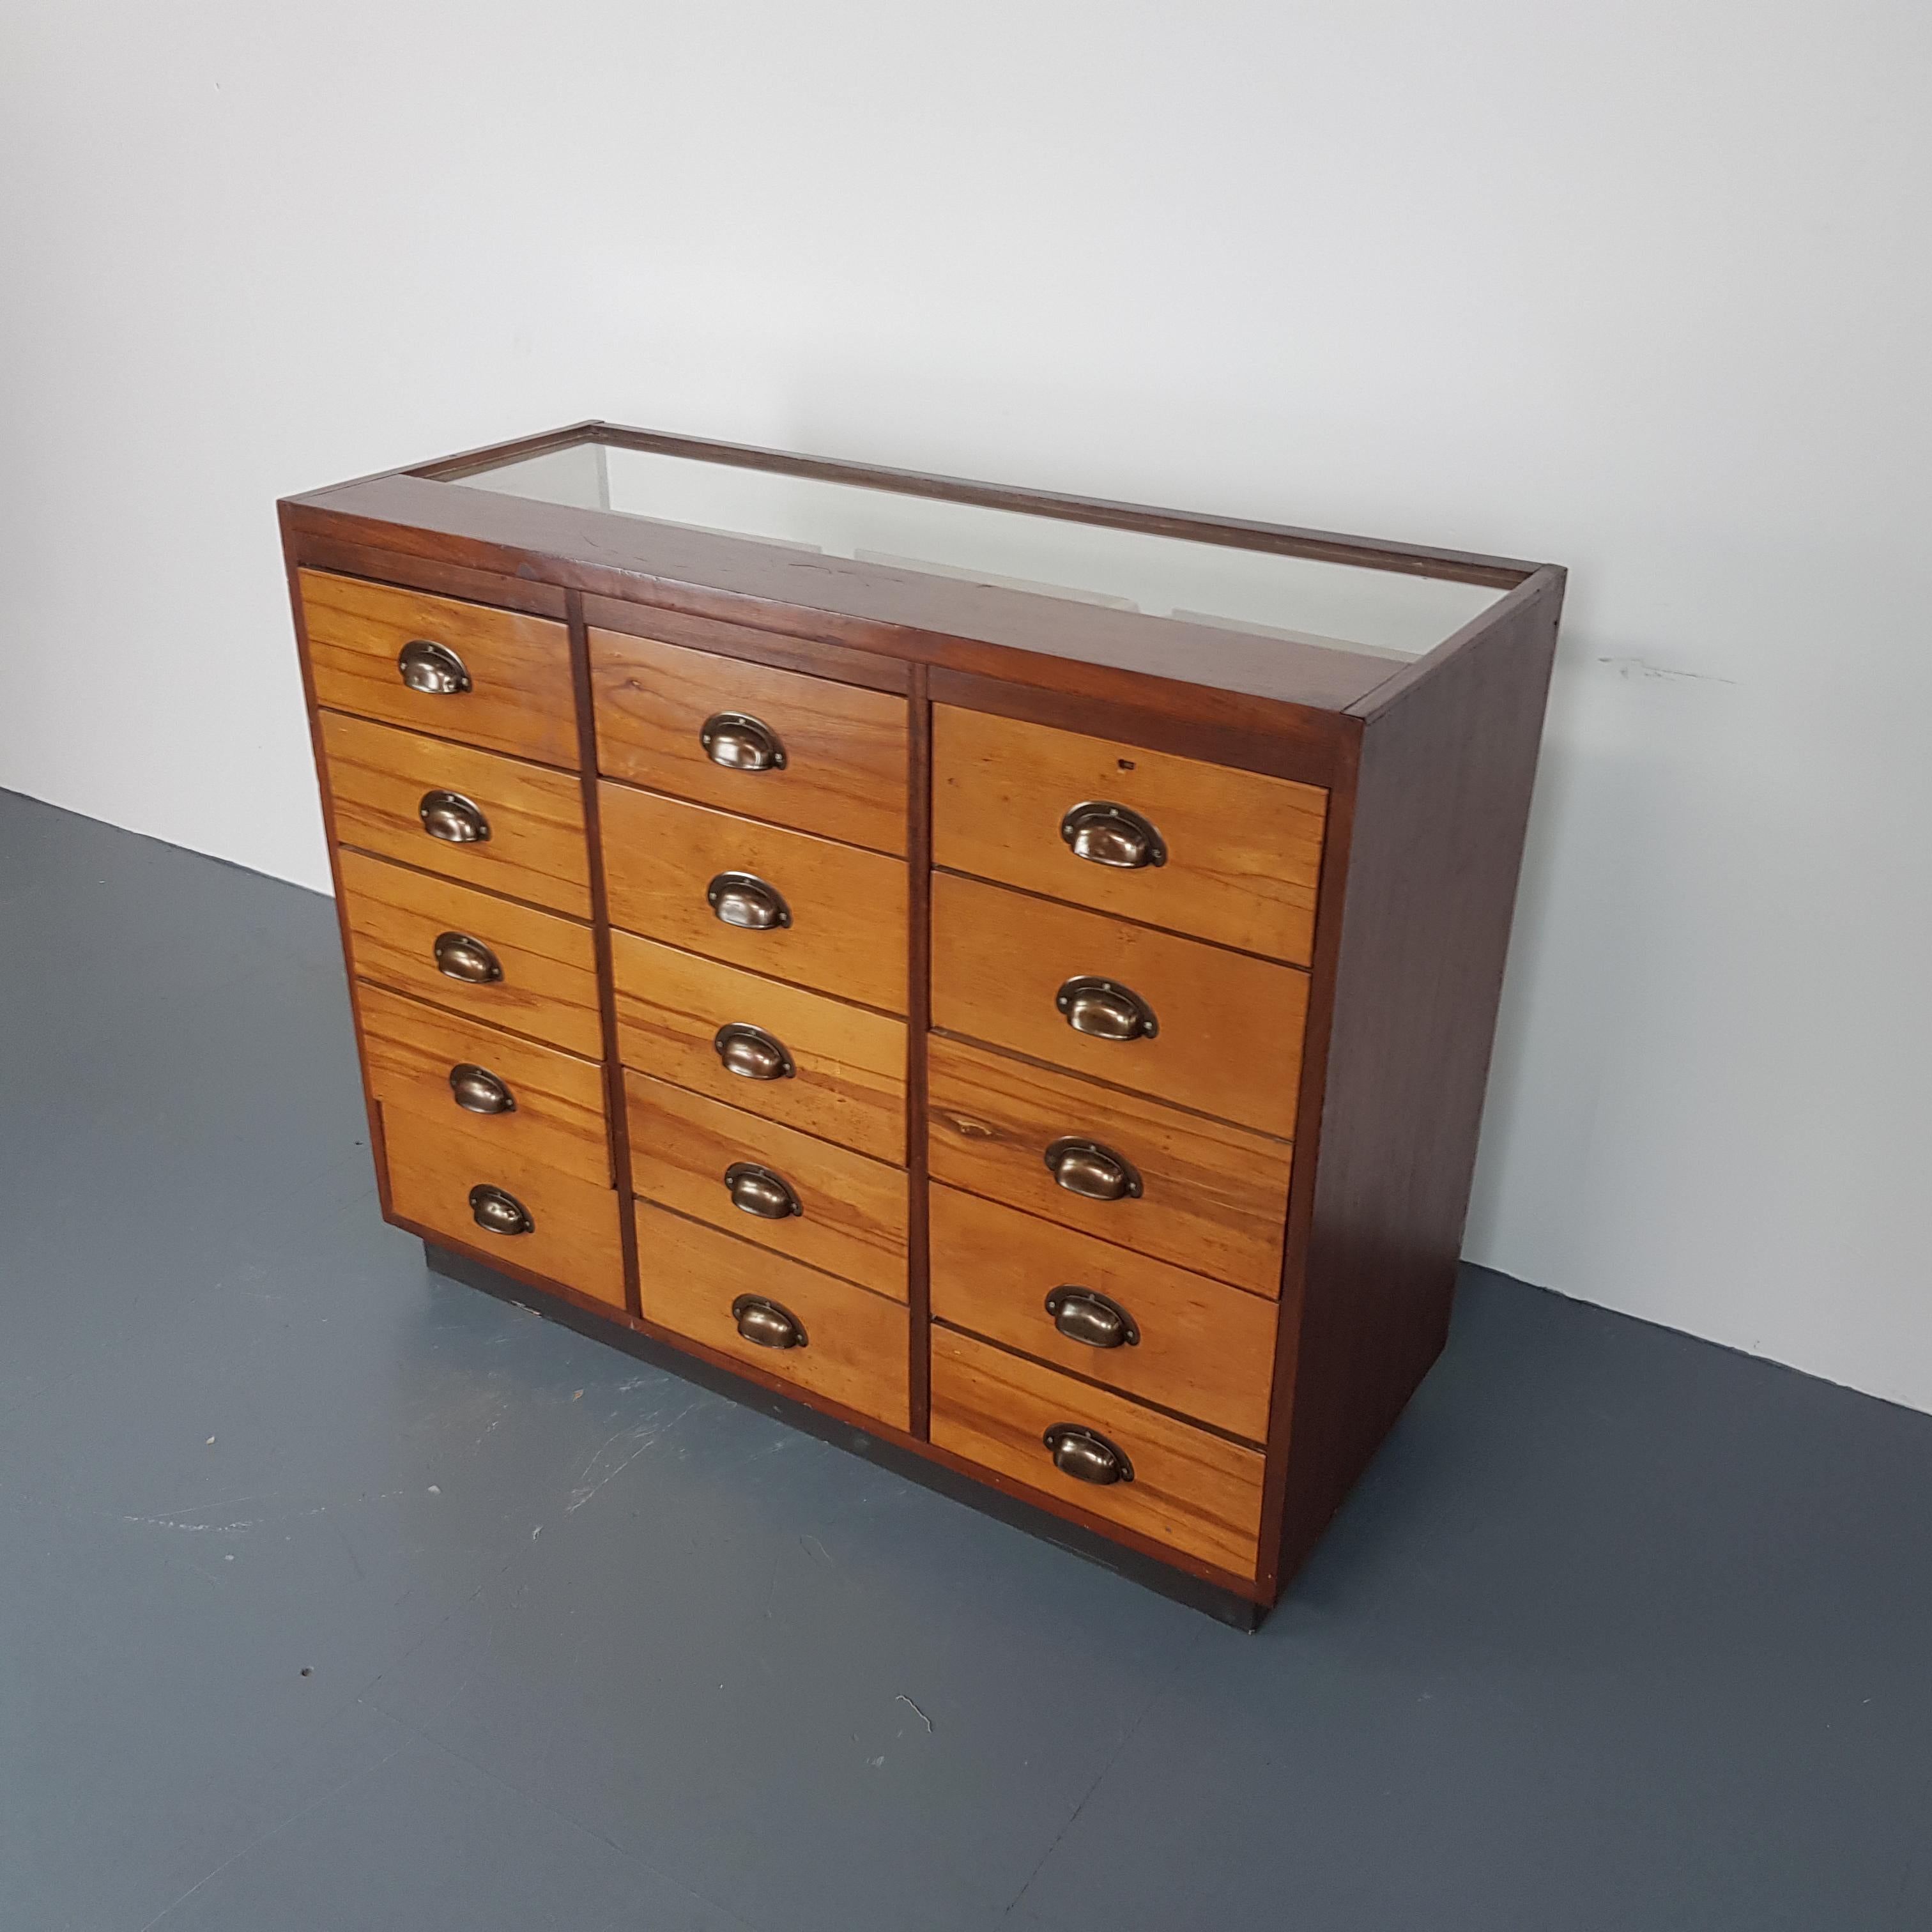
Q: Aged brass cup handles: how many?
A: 15